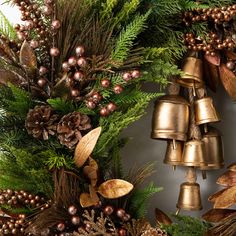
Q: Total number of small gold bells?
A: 5